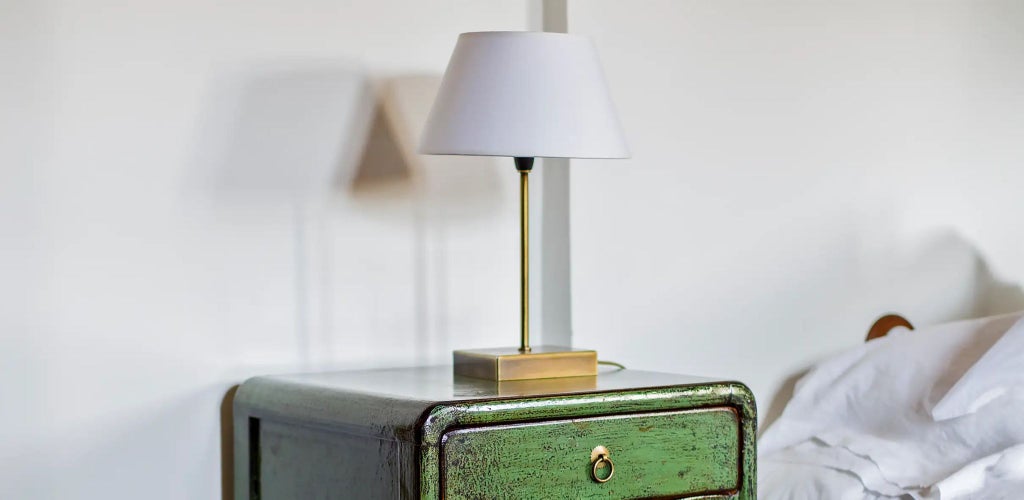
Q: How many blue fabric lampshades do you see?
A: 0